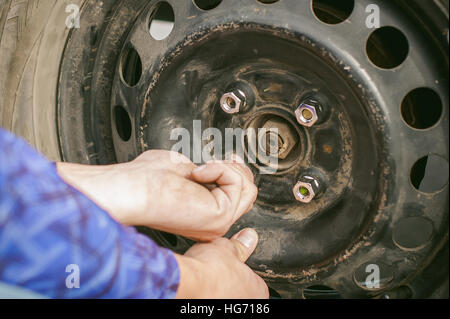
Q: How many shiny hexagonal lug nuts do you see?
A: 3